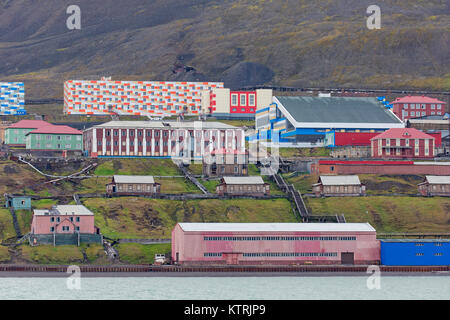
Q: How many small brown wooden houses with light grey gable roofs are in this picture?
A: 4